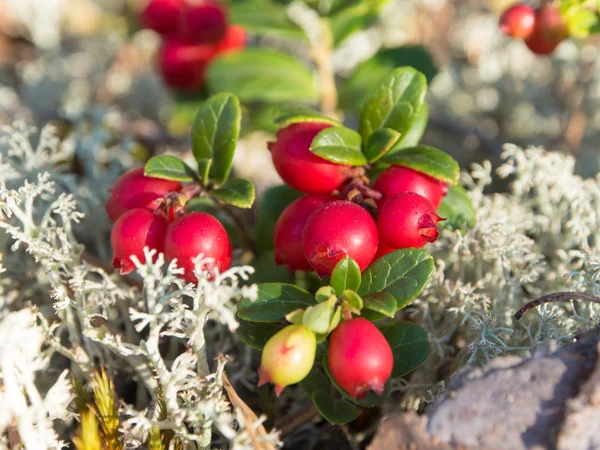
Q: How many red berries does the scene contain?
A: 15